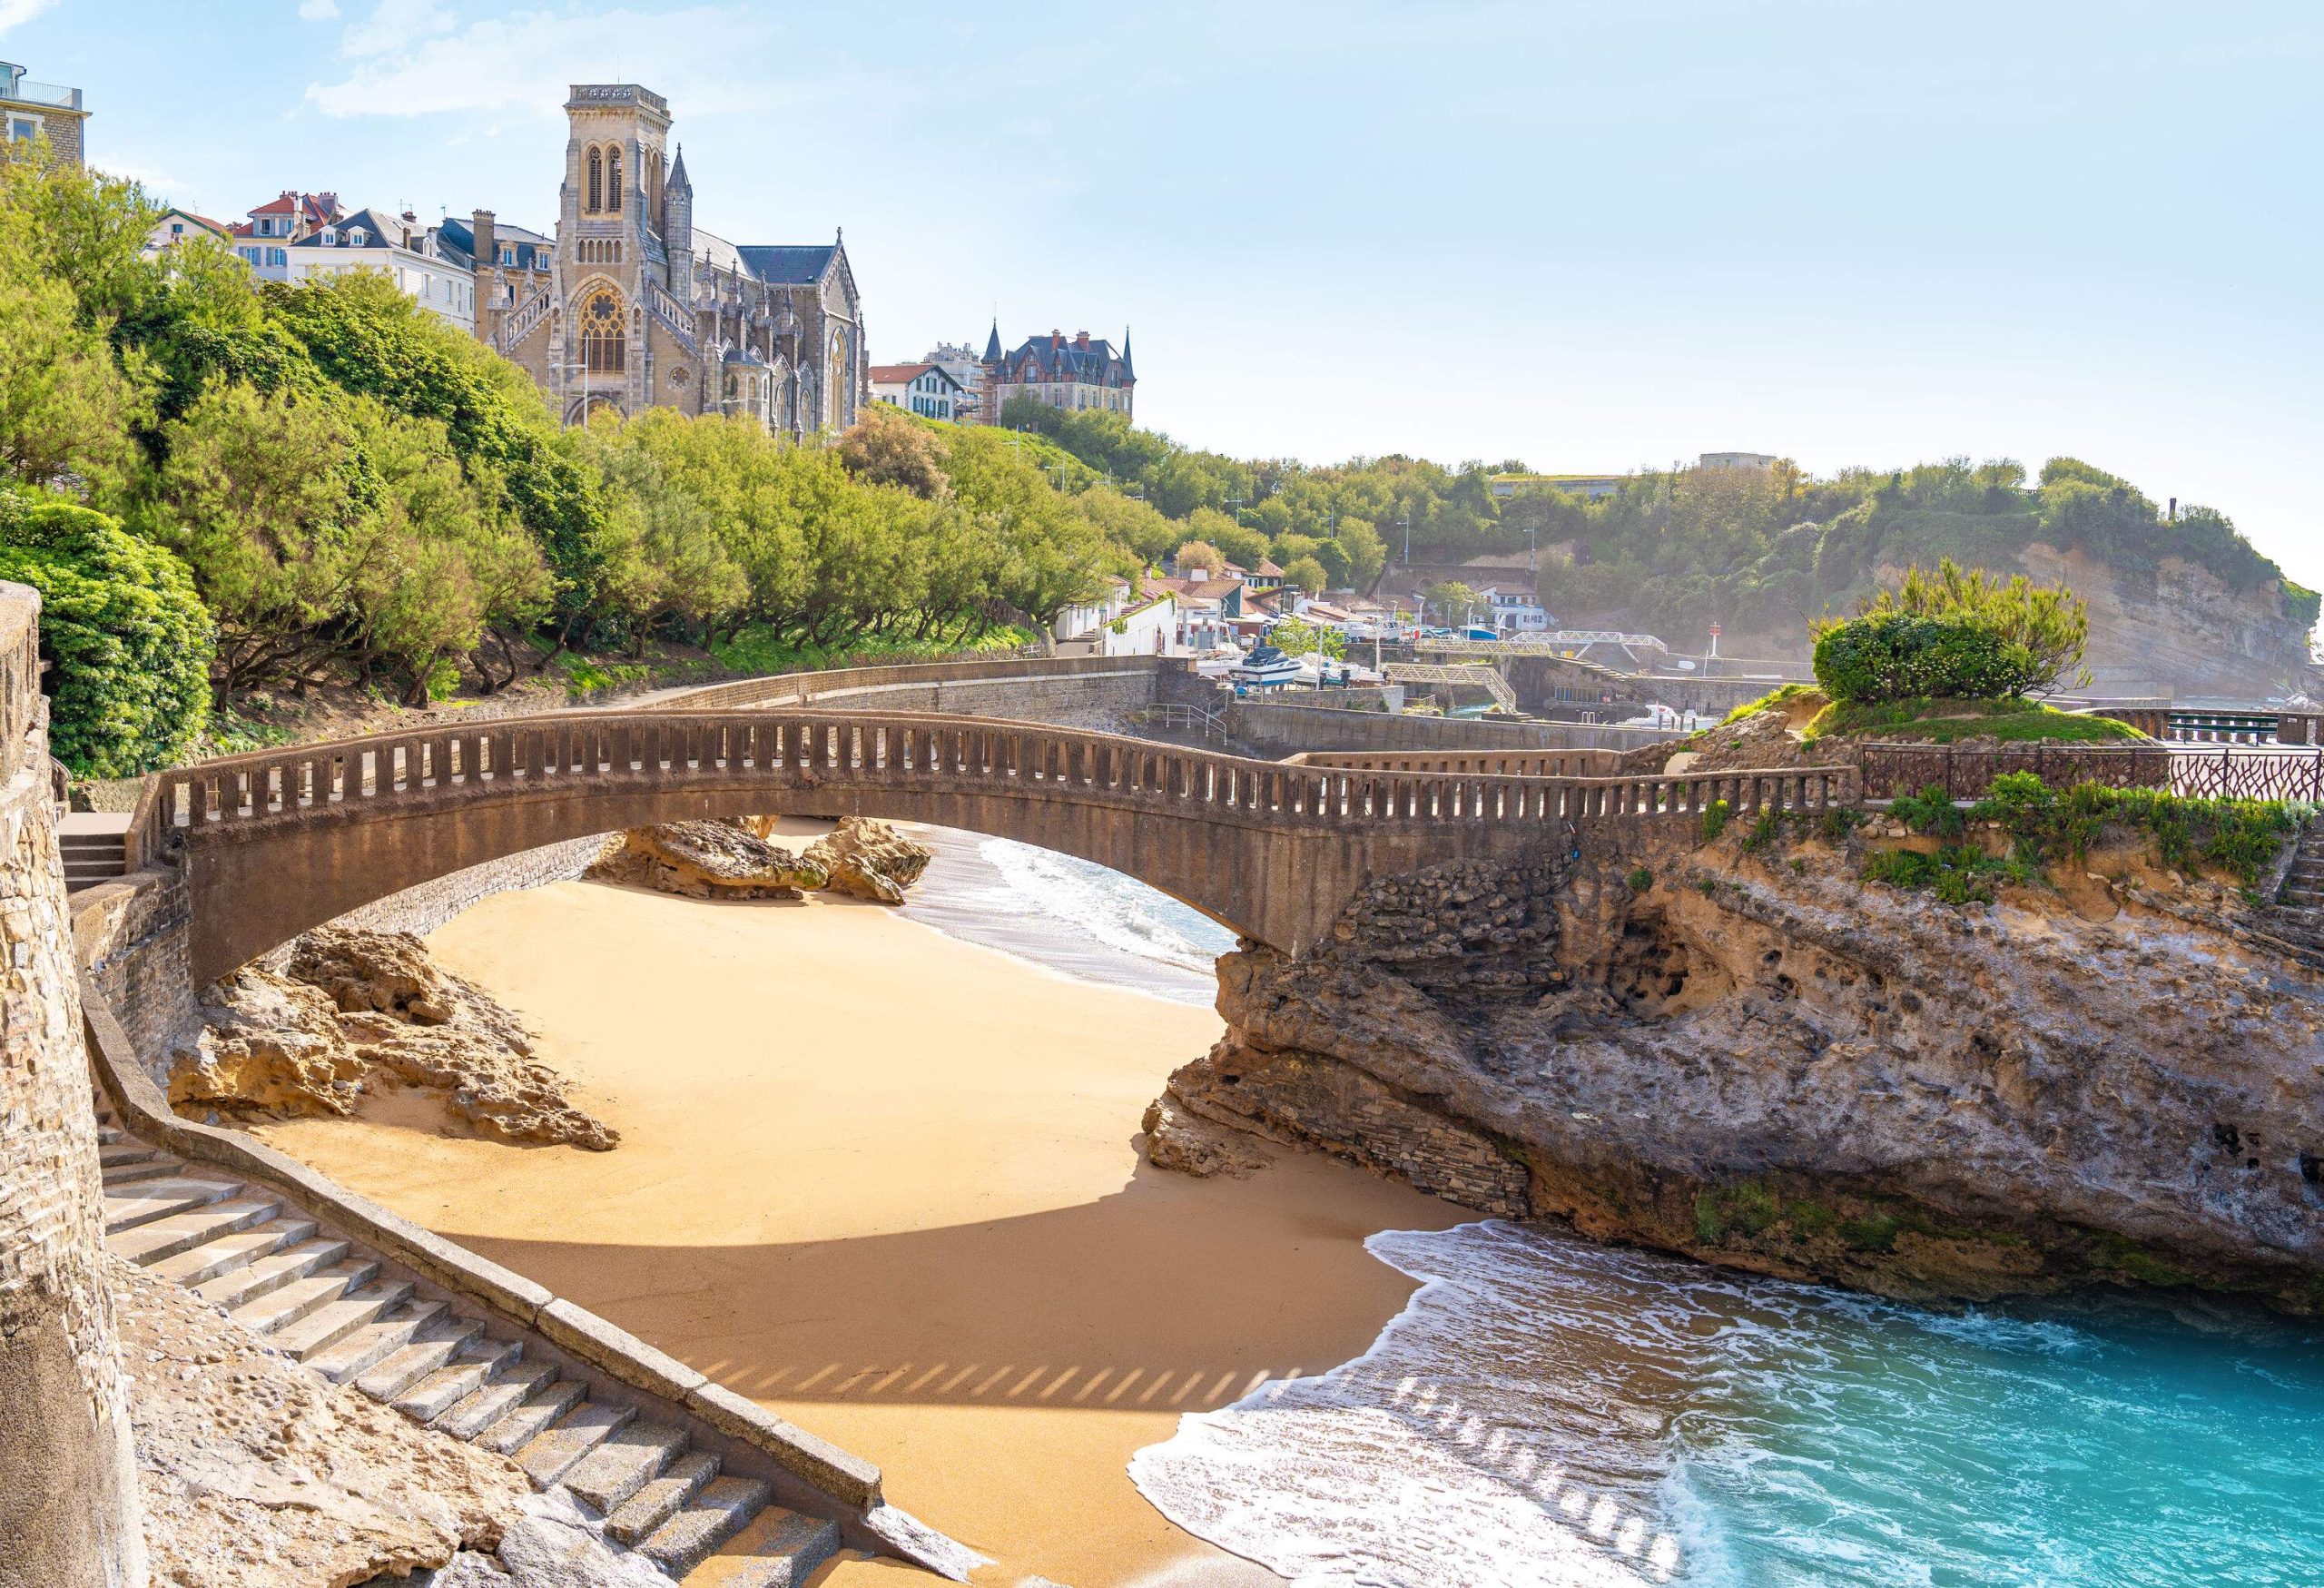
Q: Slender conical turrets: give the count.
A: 3